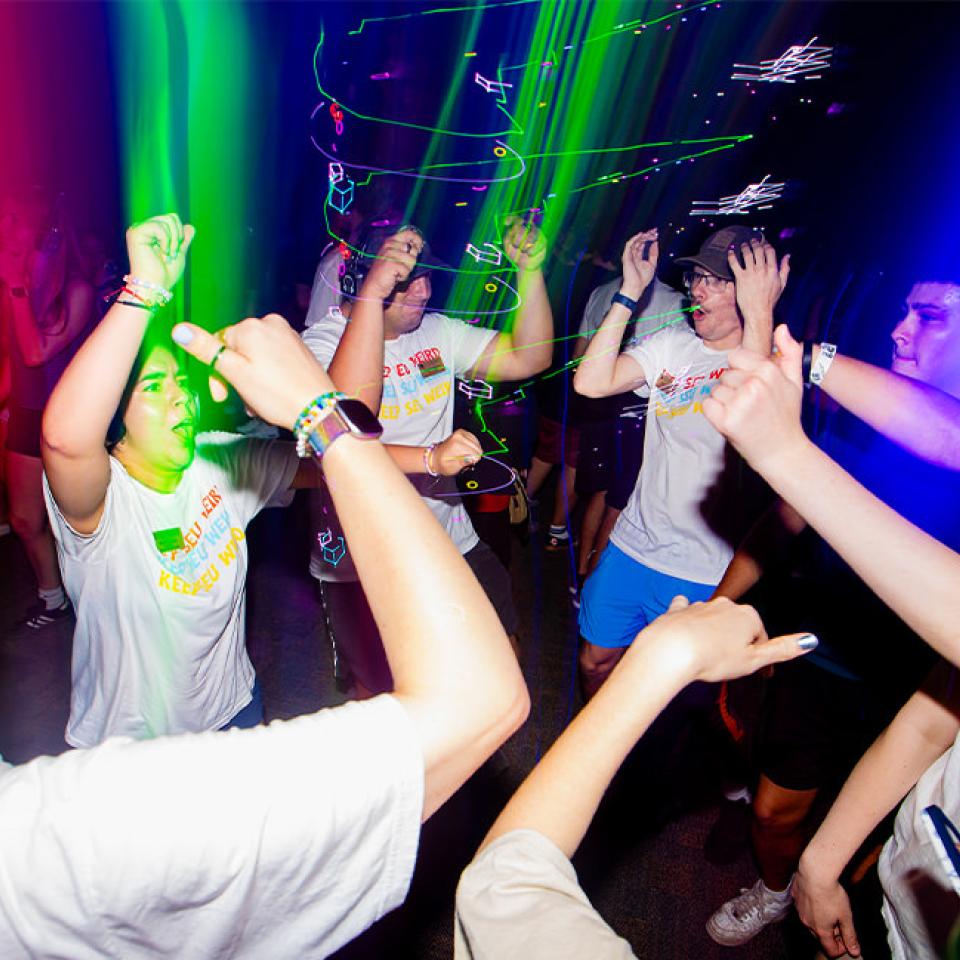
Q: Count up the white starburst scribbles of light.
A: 2